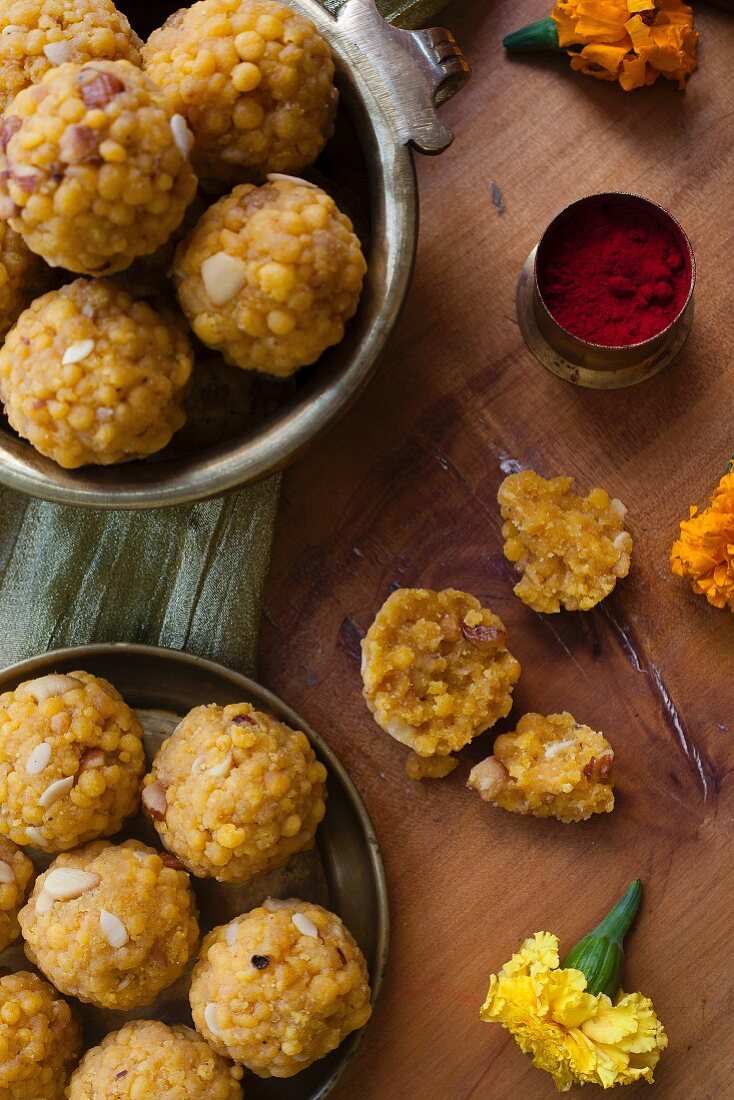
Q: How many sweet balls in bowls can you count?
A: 13